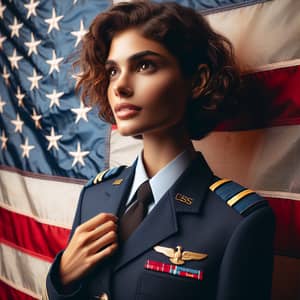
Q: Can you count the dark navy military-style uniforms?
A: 1